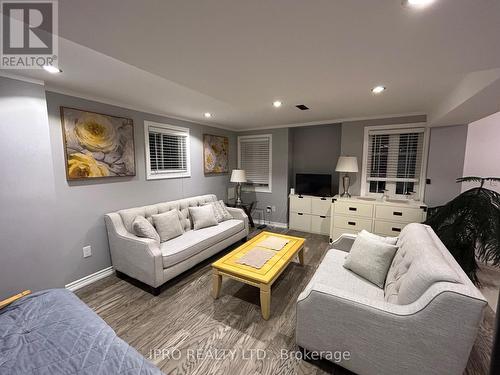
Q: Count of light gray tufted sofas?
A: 2